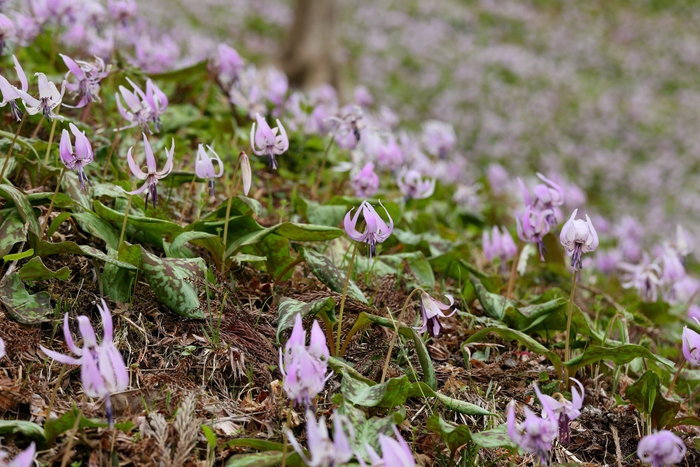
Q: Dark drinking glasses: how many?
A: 0